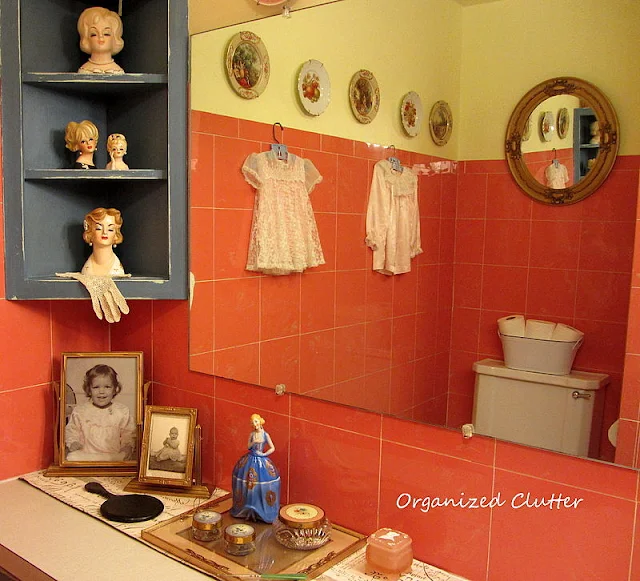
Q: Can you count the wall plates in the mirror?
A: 5